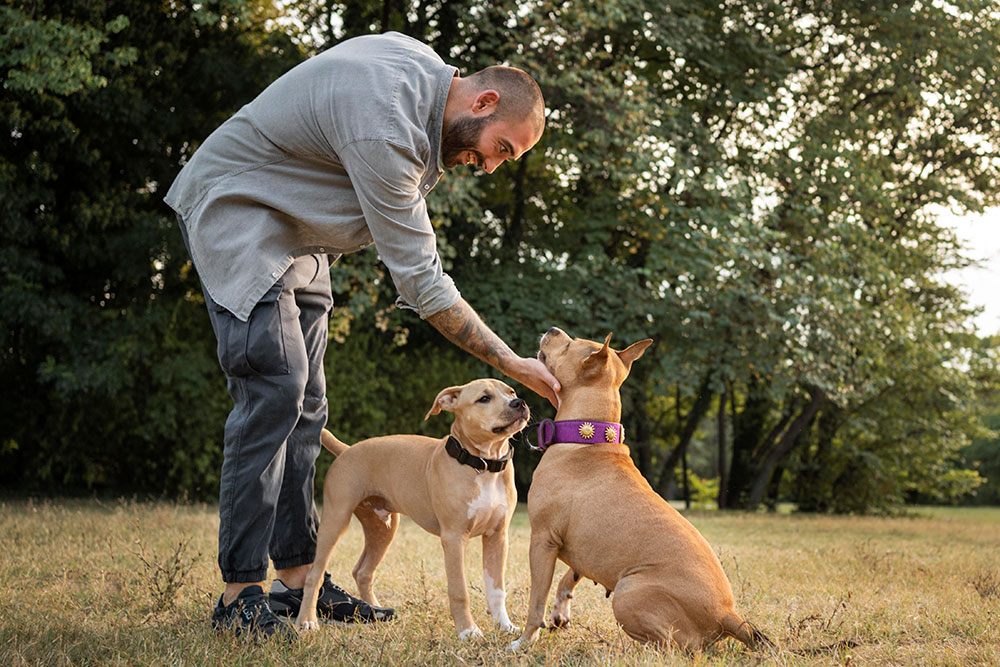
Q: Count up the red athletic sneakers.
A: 0